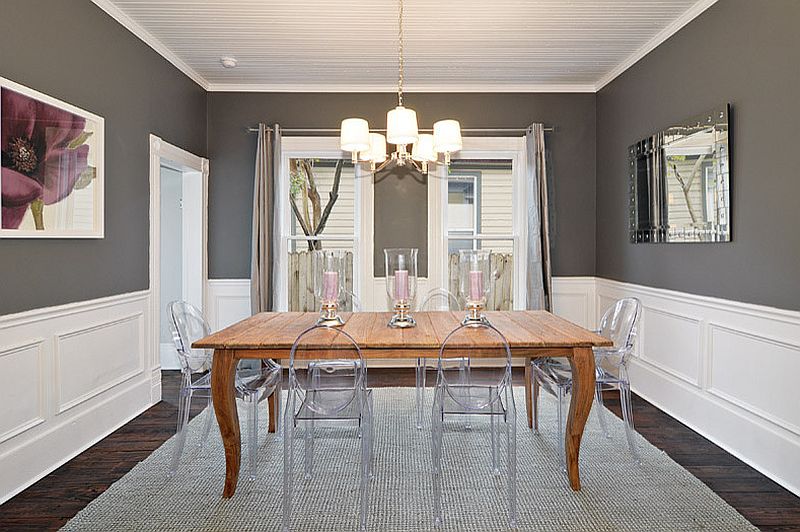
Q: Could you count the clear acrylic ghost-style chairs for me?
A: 6